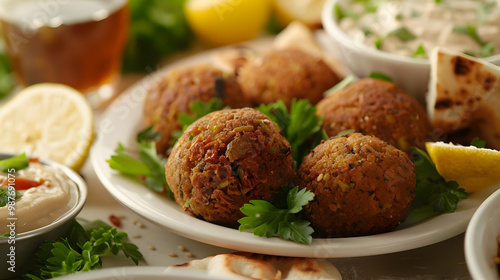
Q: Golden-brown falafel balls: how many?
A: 5